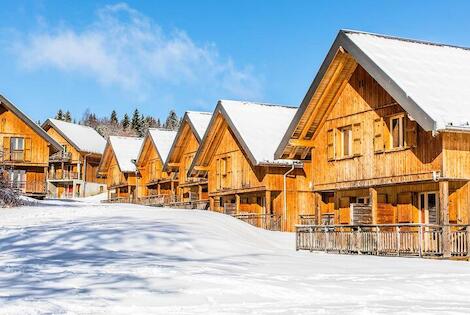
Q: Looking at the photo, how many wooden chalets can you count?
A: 7